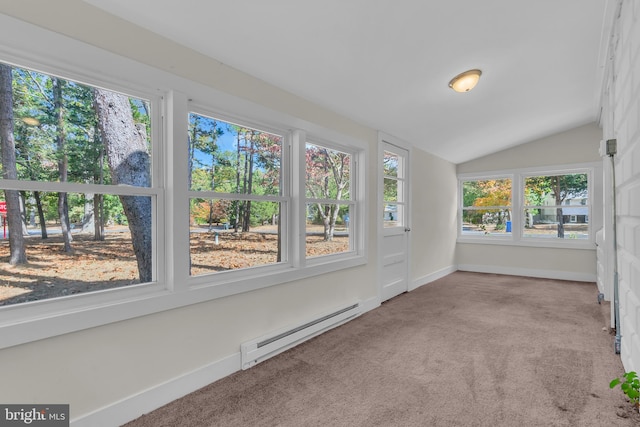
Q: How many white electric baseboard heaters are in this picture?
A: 1